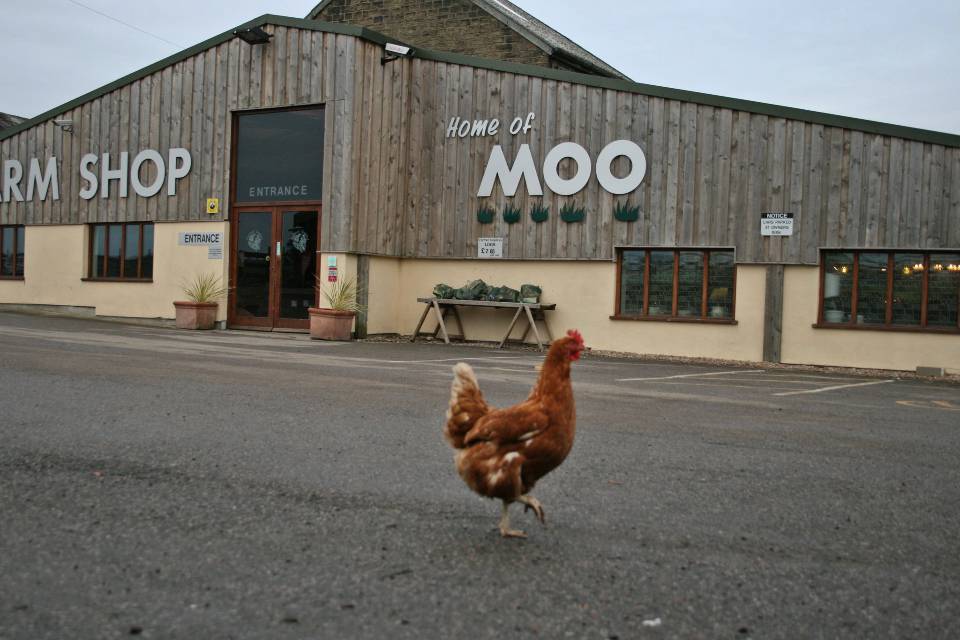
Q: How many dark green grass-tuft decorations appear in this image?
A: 5